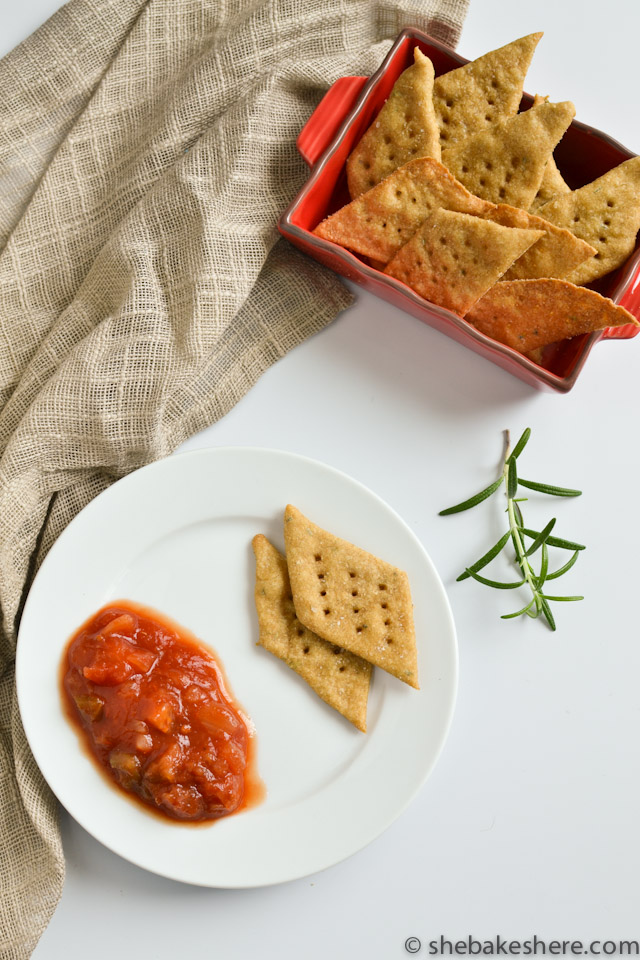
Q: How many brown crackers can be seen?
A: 11